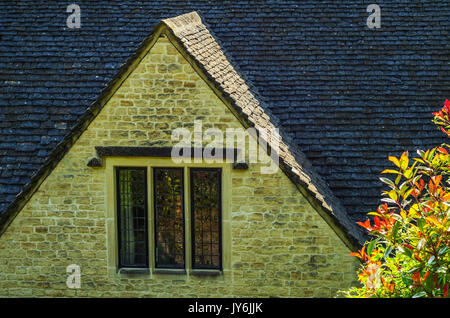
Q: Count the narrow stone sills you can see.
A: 3